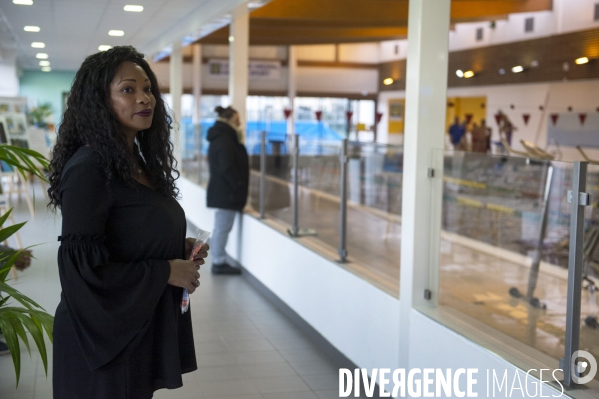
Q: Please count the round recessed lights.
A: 9